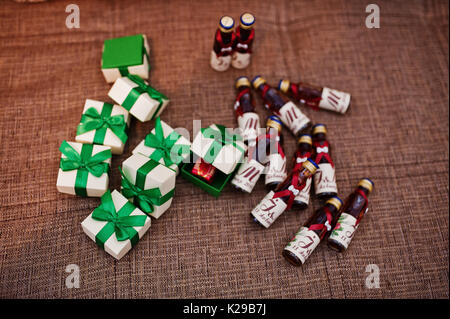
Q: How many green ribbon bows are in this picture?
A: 7